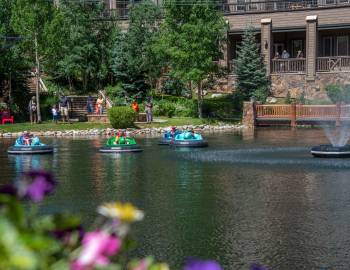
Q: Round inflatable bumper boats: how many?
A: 4